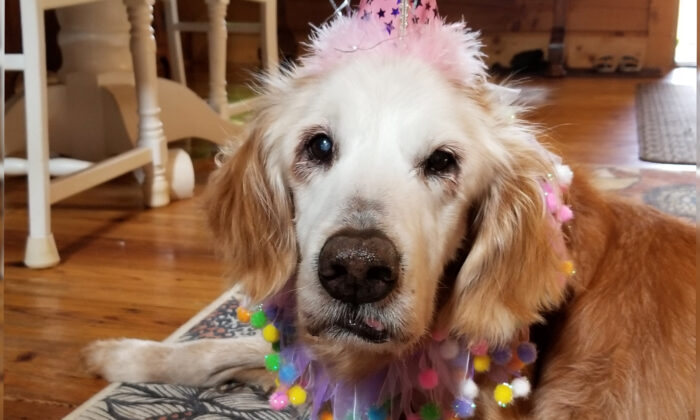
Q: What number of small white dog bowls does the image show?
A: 0